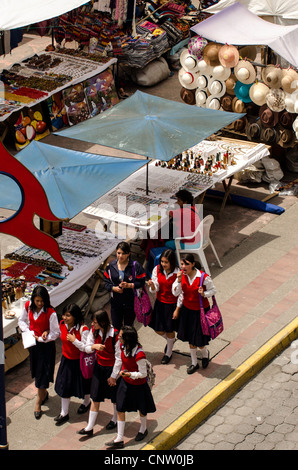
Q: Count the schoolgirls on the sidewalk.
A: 7